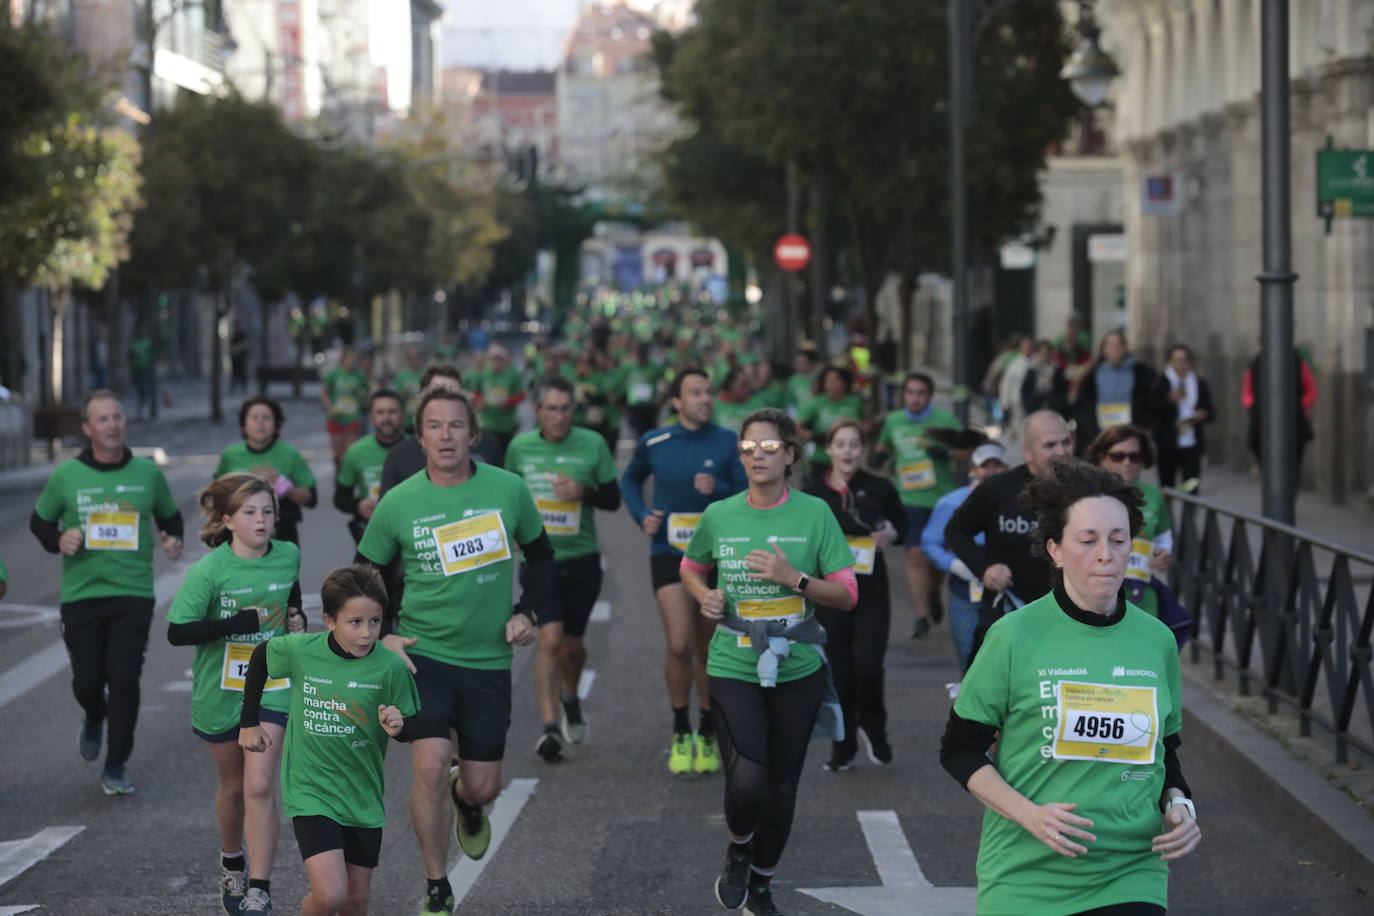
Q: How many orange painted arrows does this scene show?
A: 0